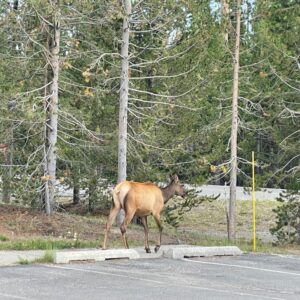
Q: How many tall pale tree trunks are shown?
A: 3